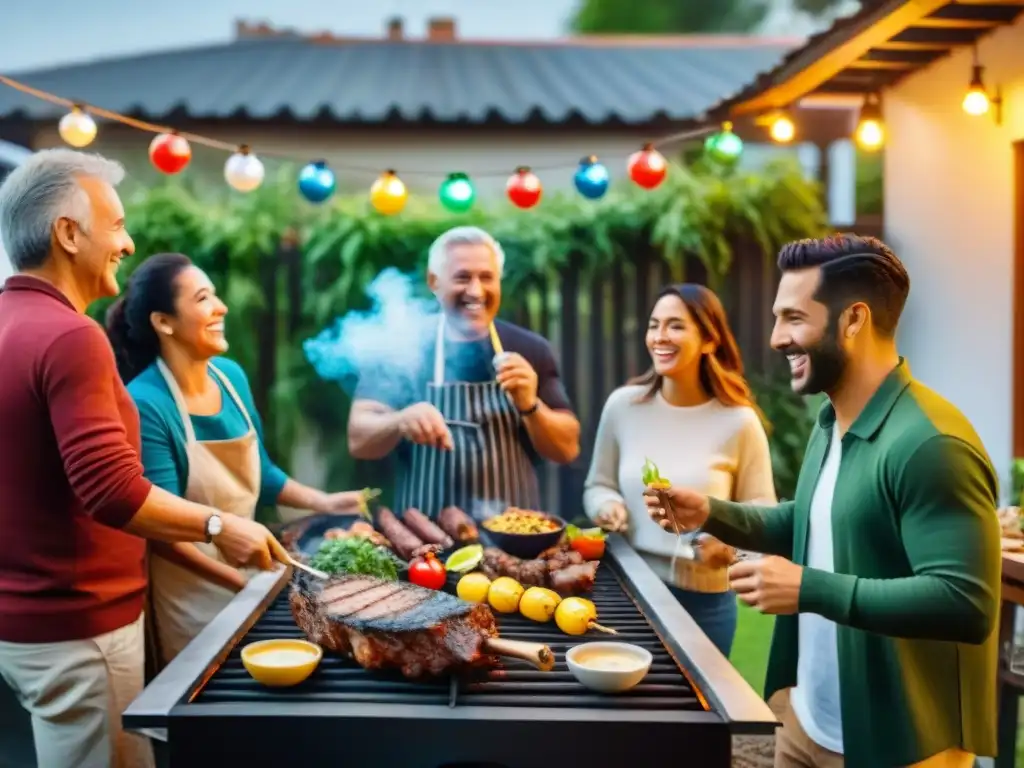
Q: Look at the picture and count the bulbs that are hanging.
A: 13